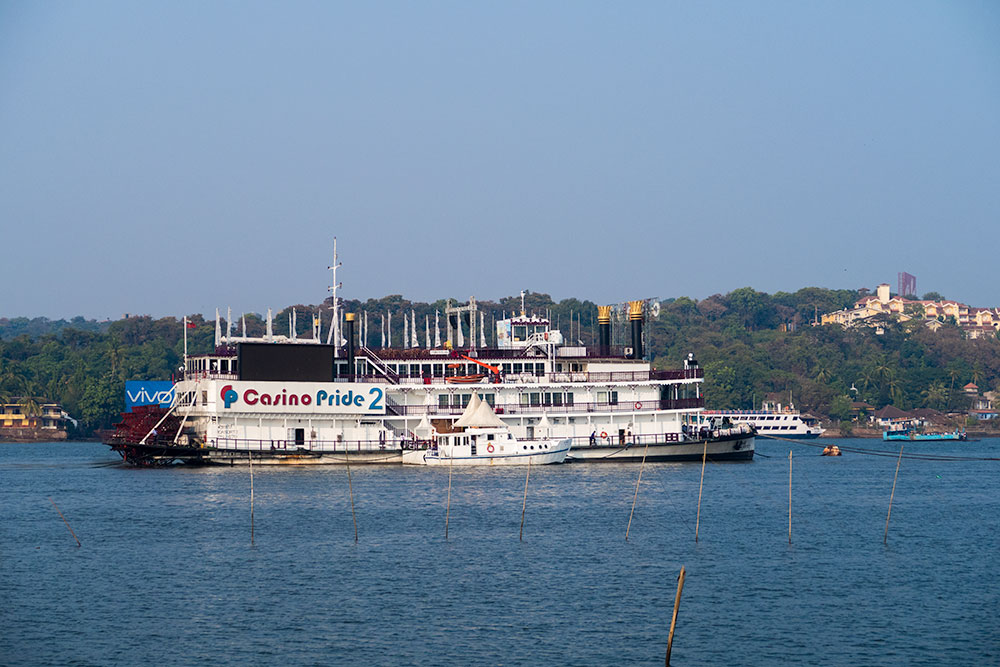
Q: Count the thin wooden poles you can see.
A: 10